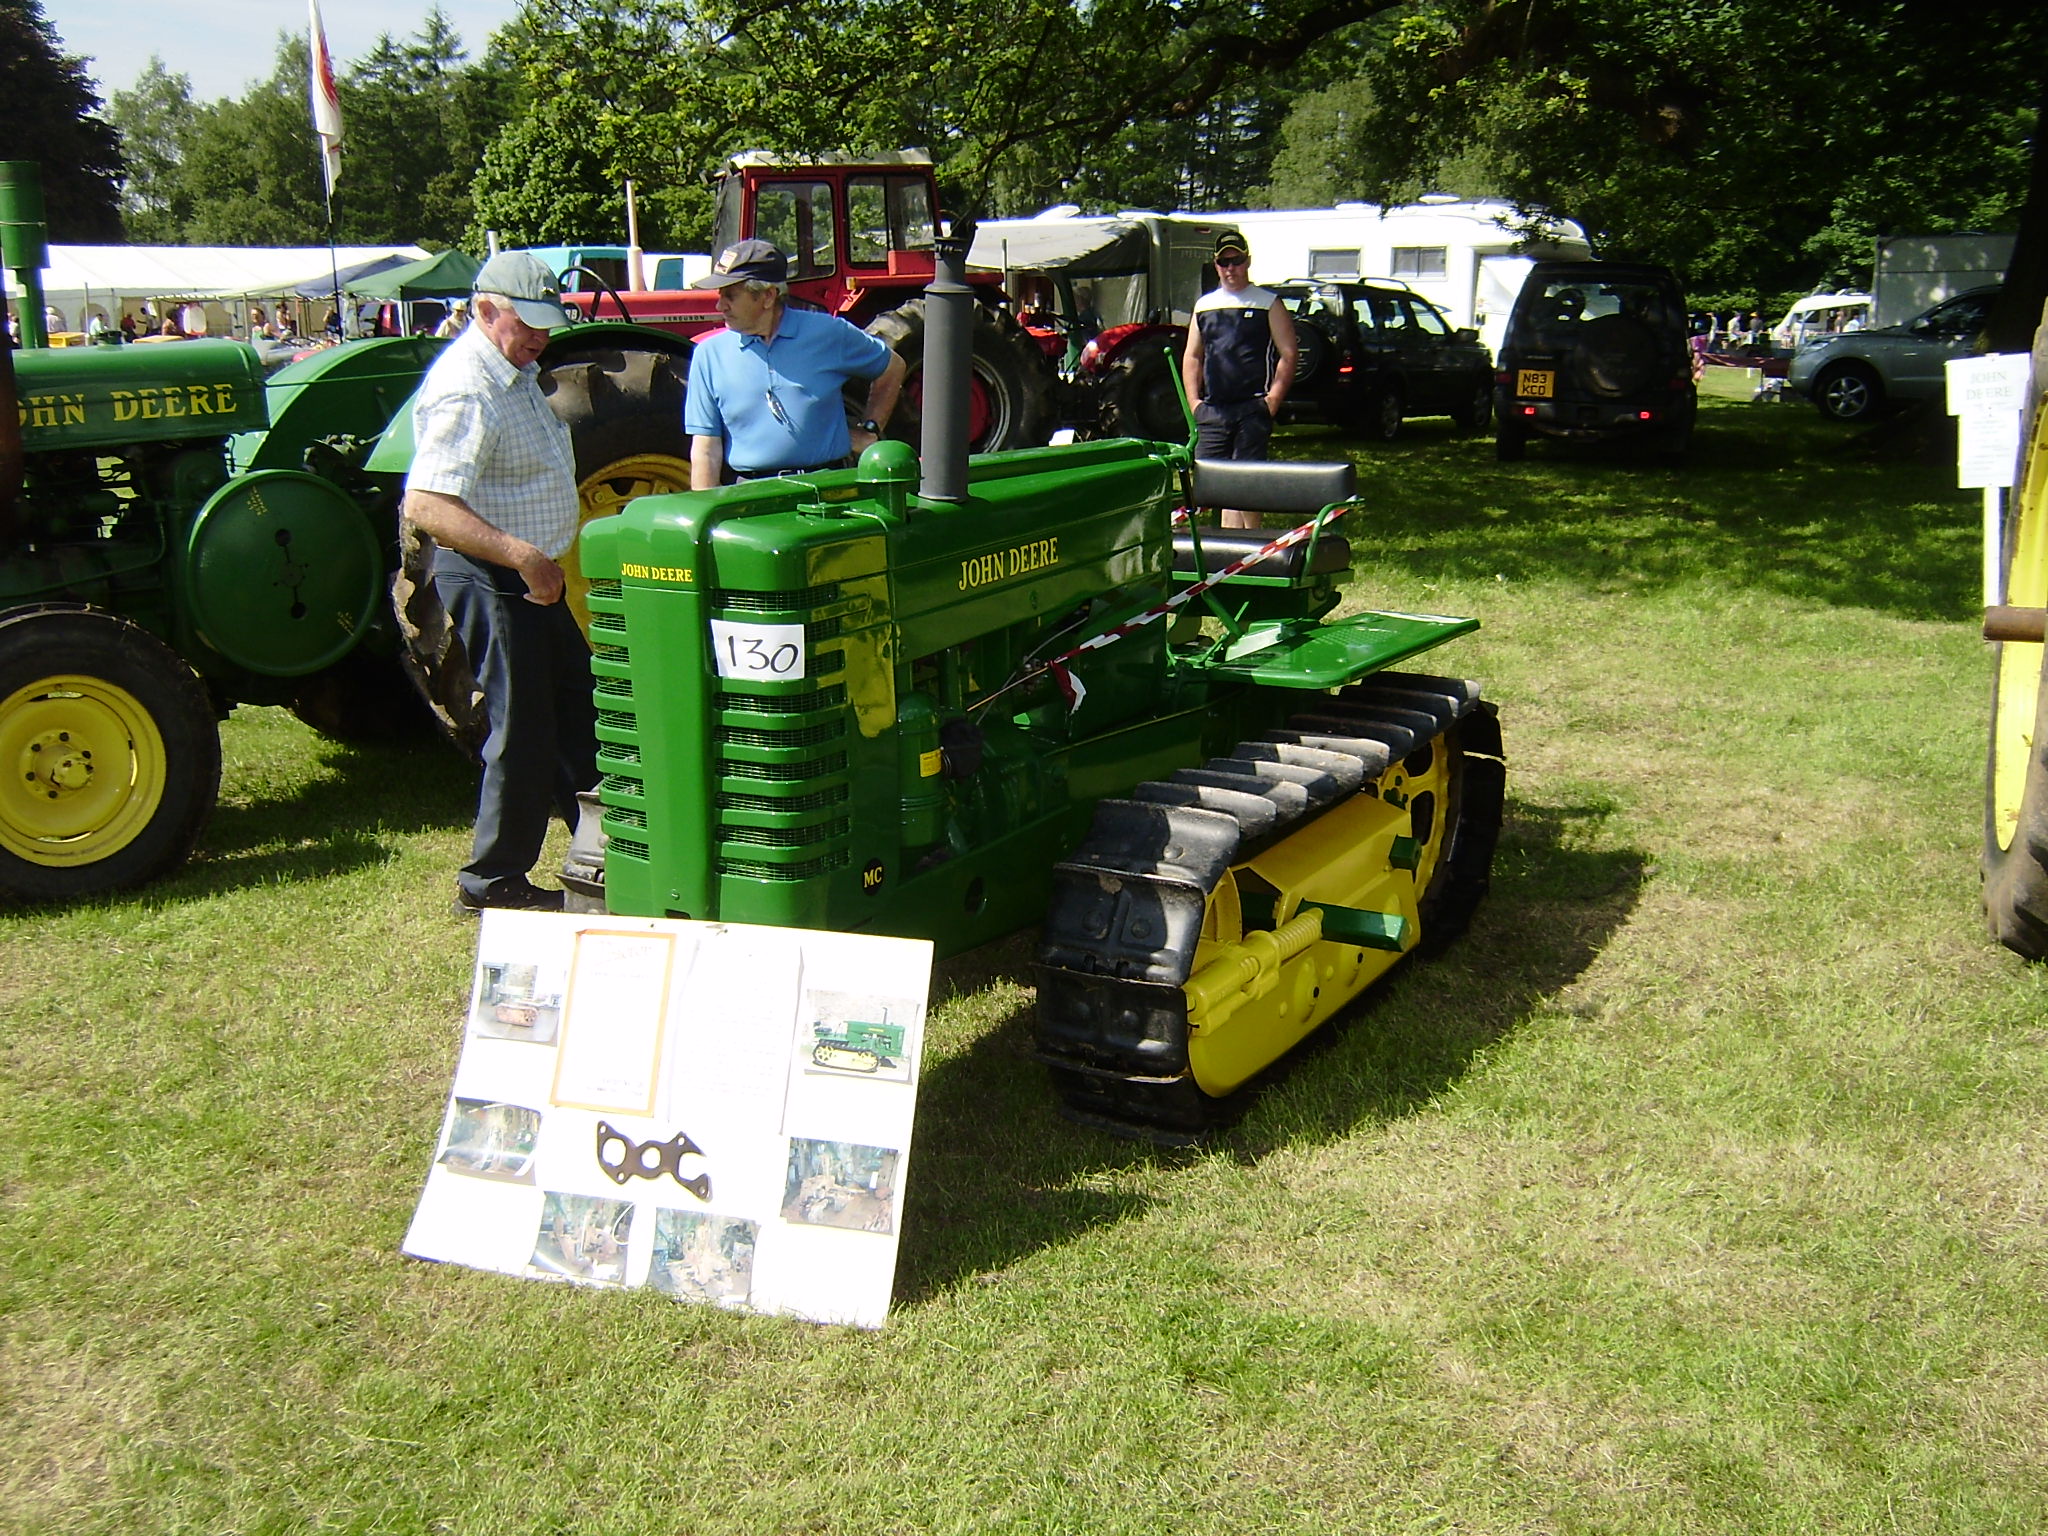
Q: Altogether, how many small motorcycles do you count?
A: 0